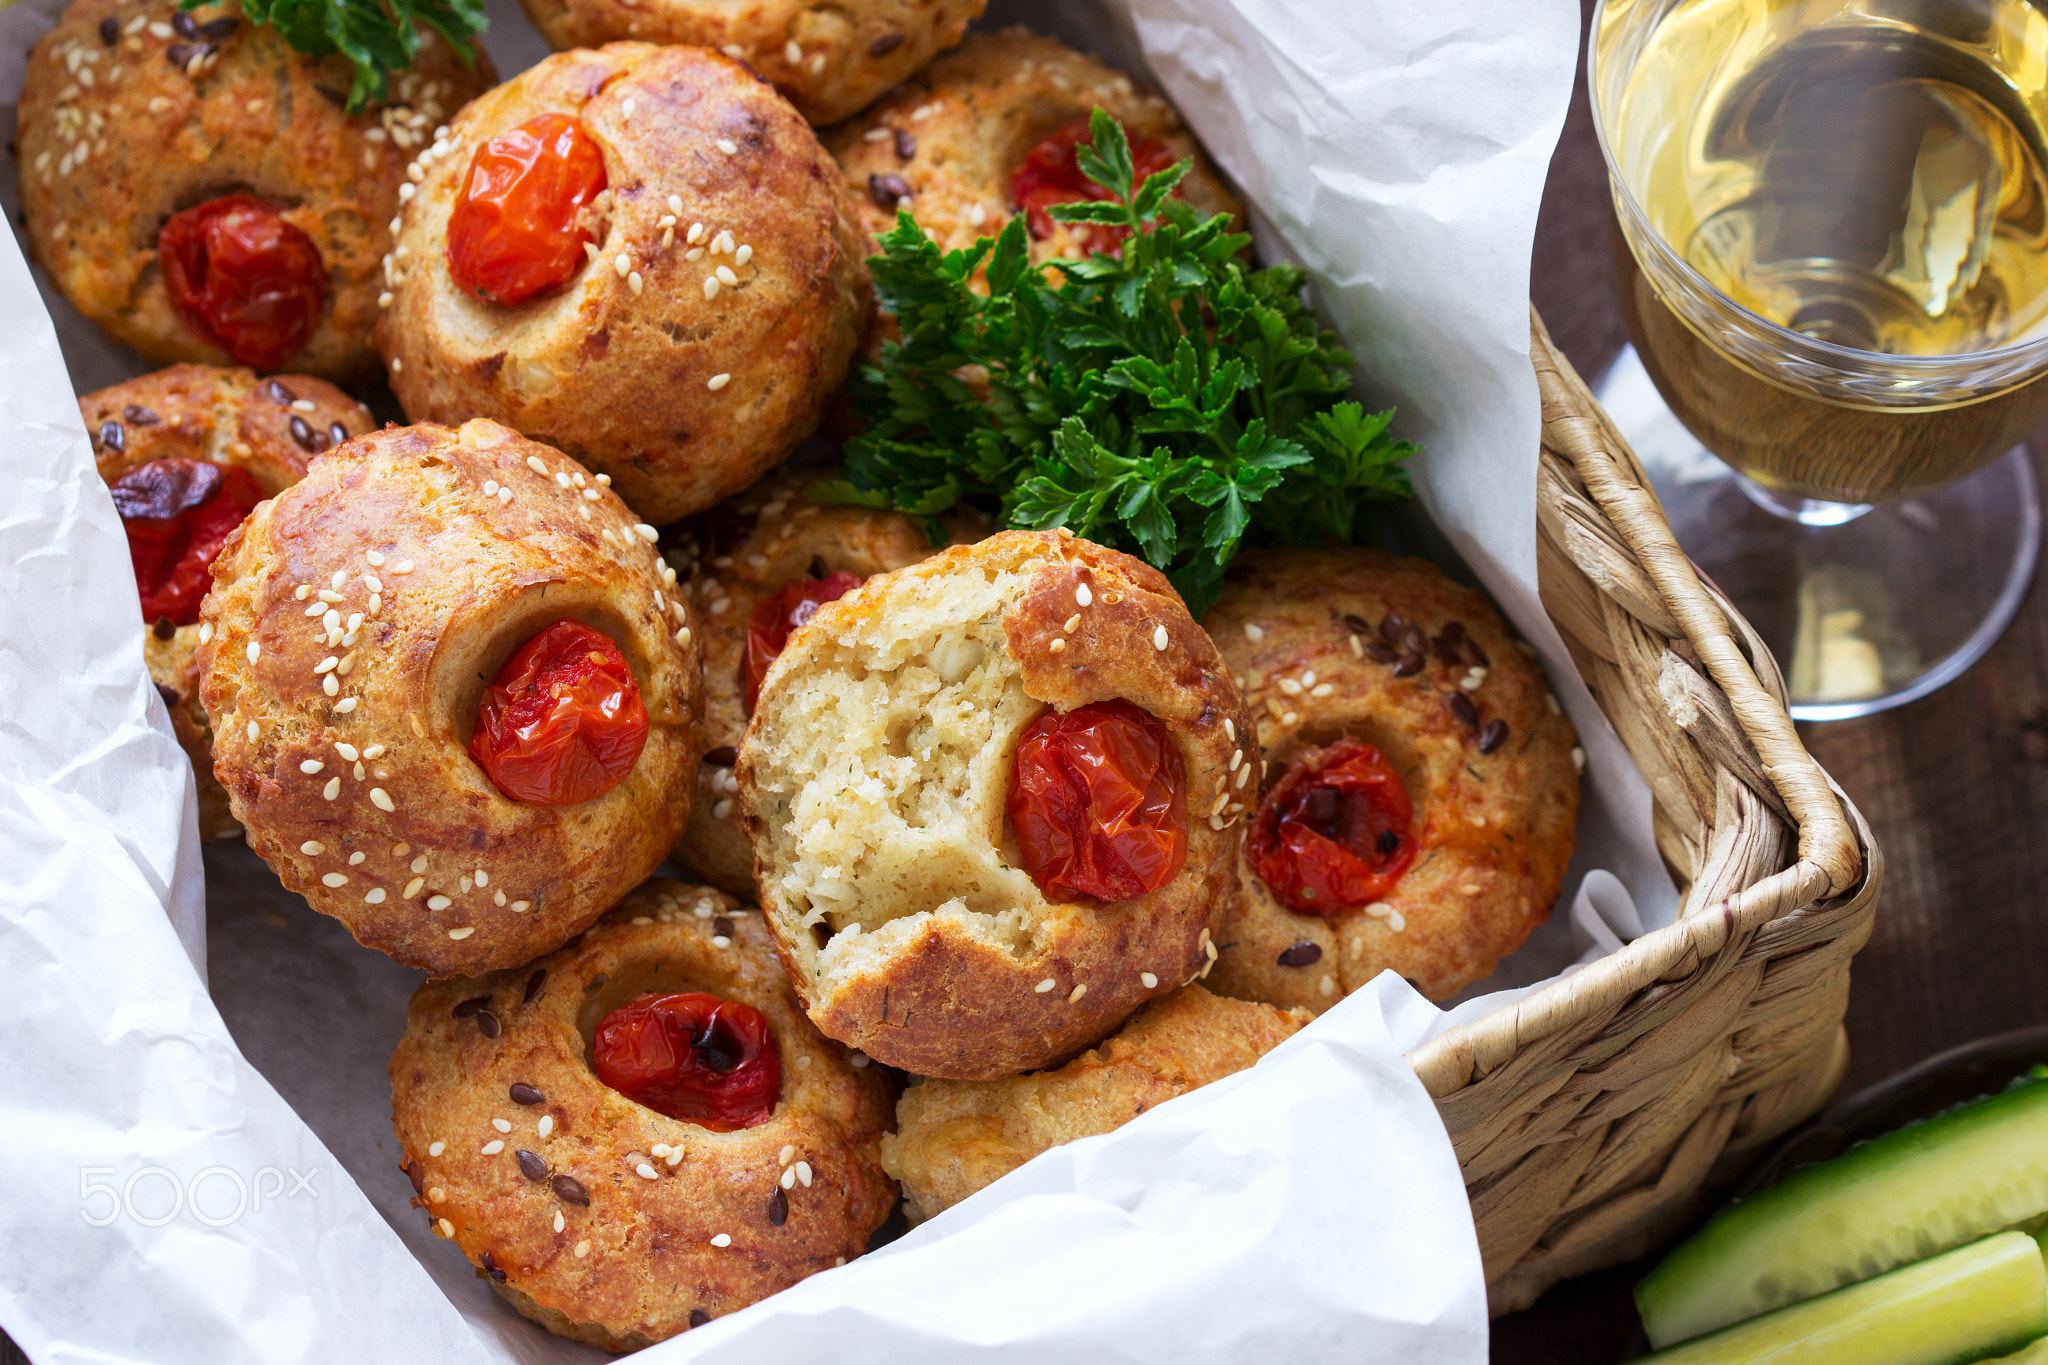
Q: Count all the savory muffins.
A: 11